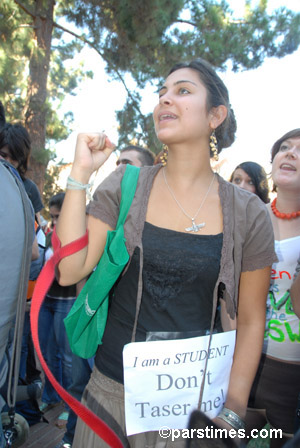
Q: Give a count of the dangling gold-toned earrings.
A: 2